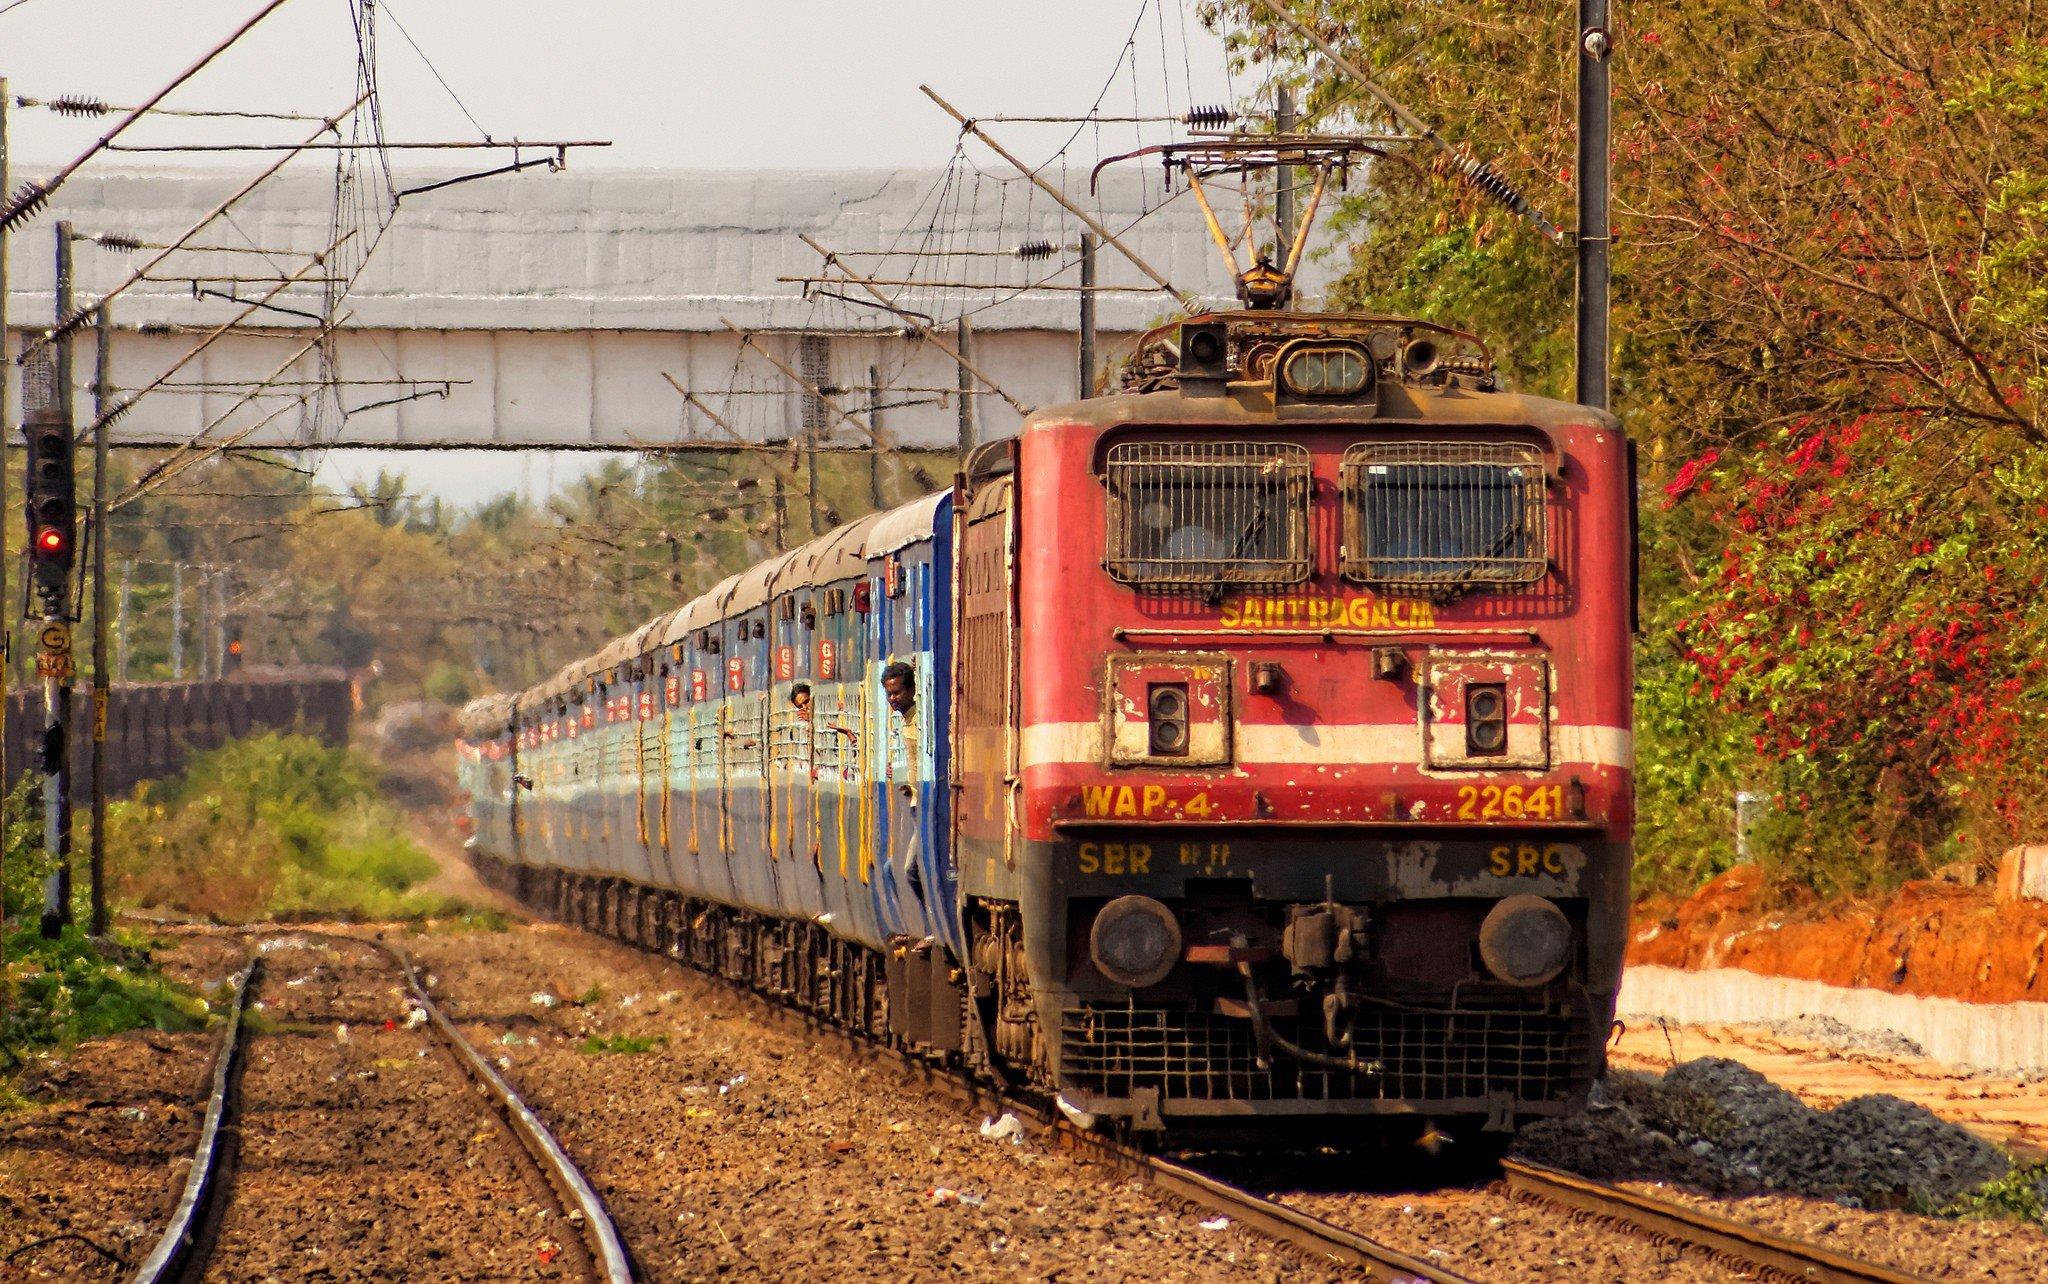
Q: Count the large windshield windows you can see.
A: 2